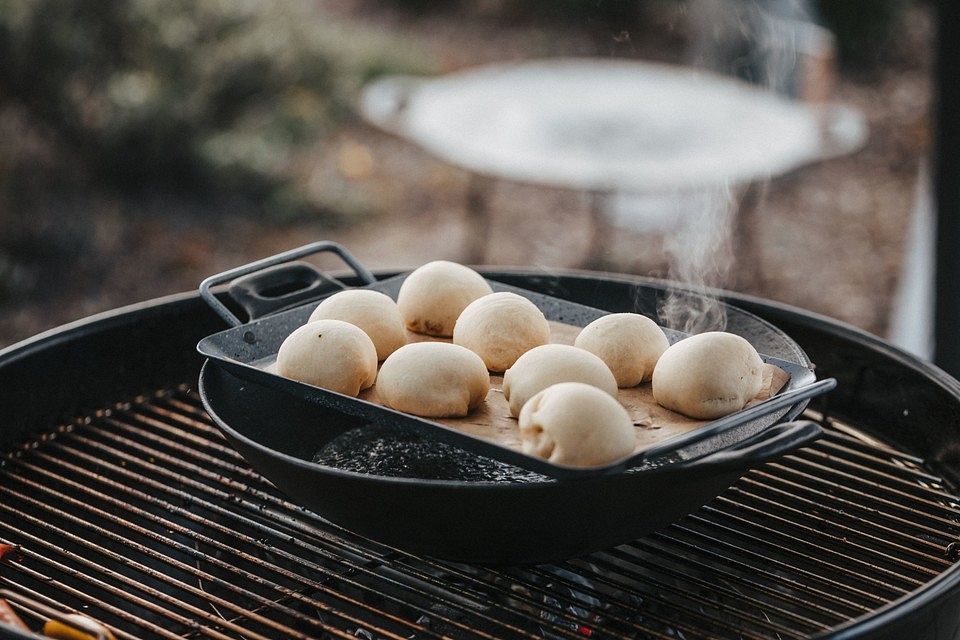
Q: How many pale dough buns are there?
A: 9